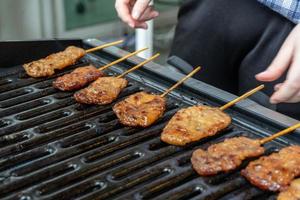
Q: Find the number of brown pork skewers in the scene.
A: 8